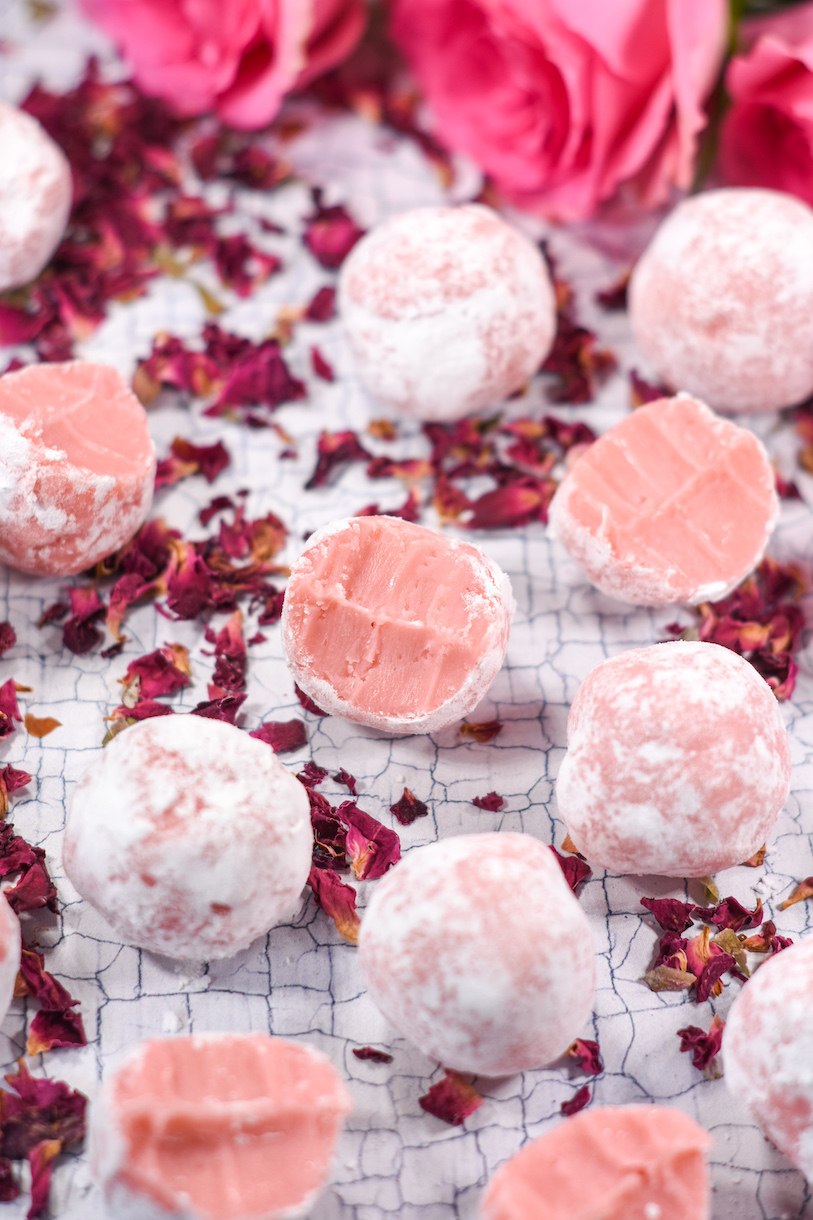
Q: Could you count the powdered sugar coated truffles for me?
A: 13